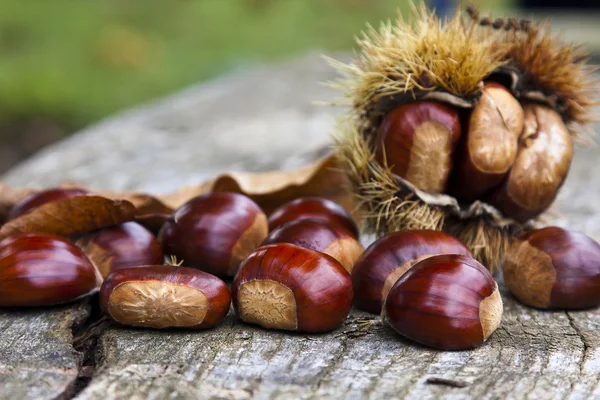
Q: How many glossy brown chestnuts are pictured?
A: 14